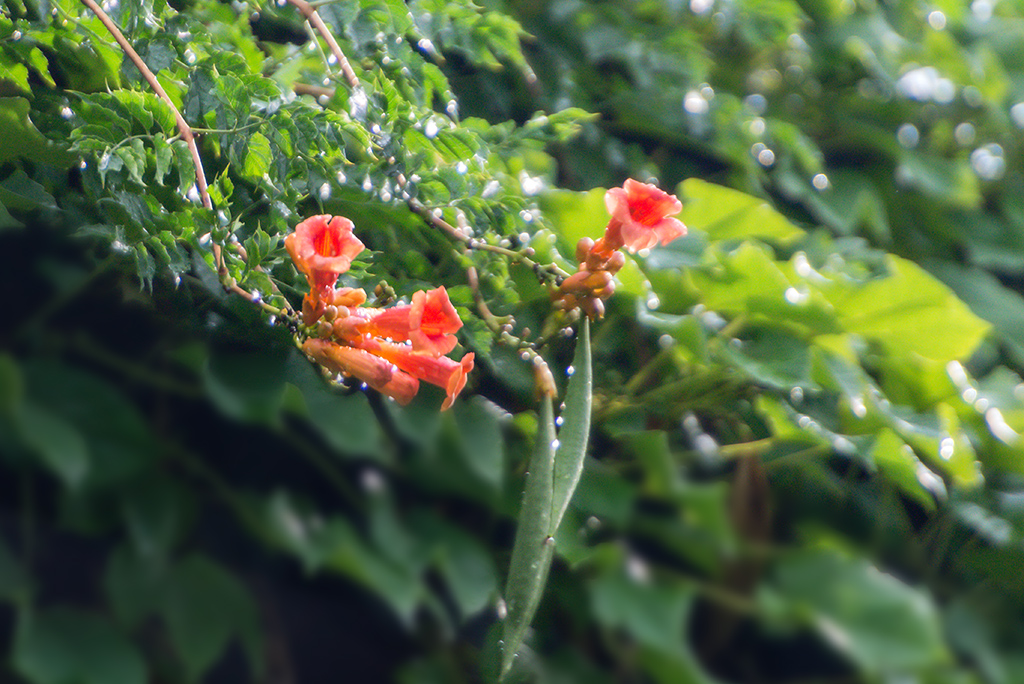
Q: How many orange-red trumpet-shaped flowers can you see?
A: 4